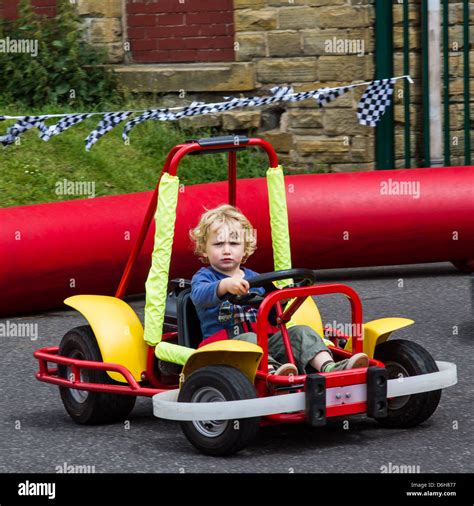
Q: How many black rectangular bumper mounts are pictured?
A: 2